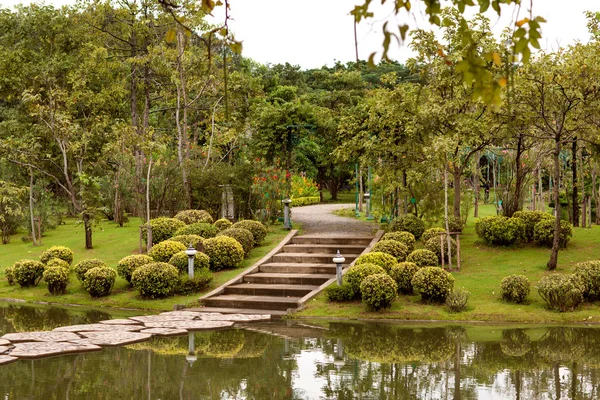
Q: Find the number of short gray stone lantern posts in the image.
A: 4